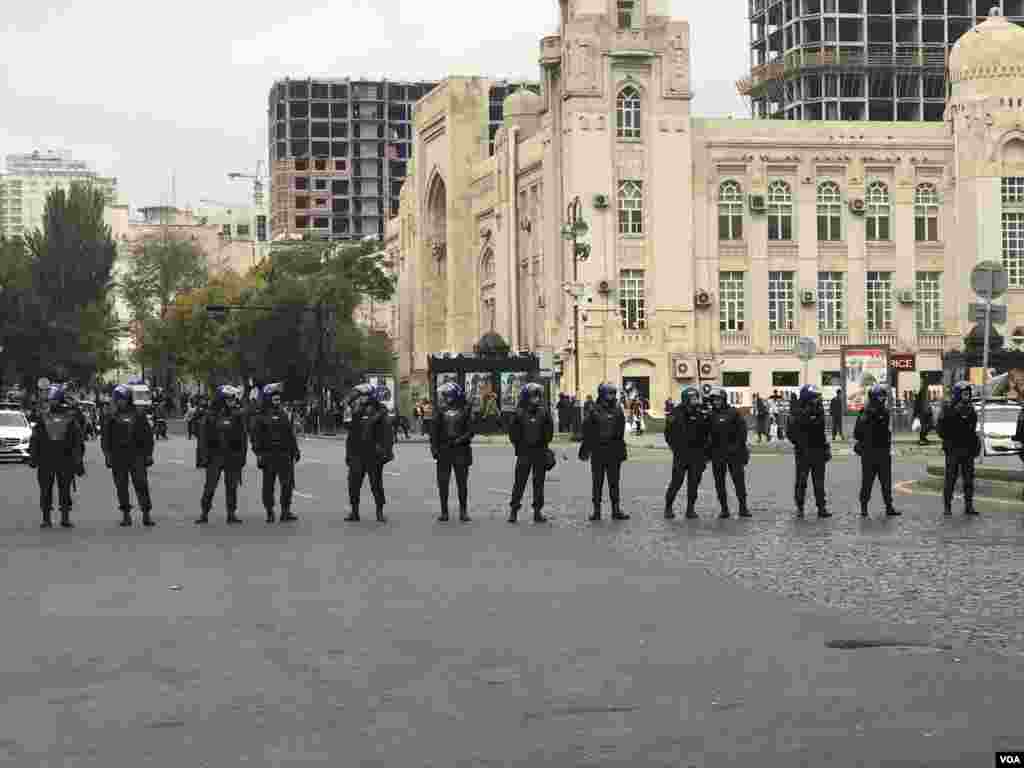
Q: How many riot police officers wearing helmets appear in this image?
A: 13